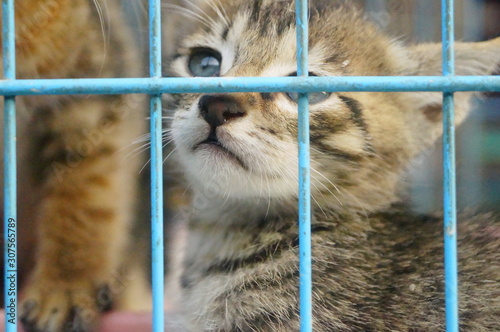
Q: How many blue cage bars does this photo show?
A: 5